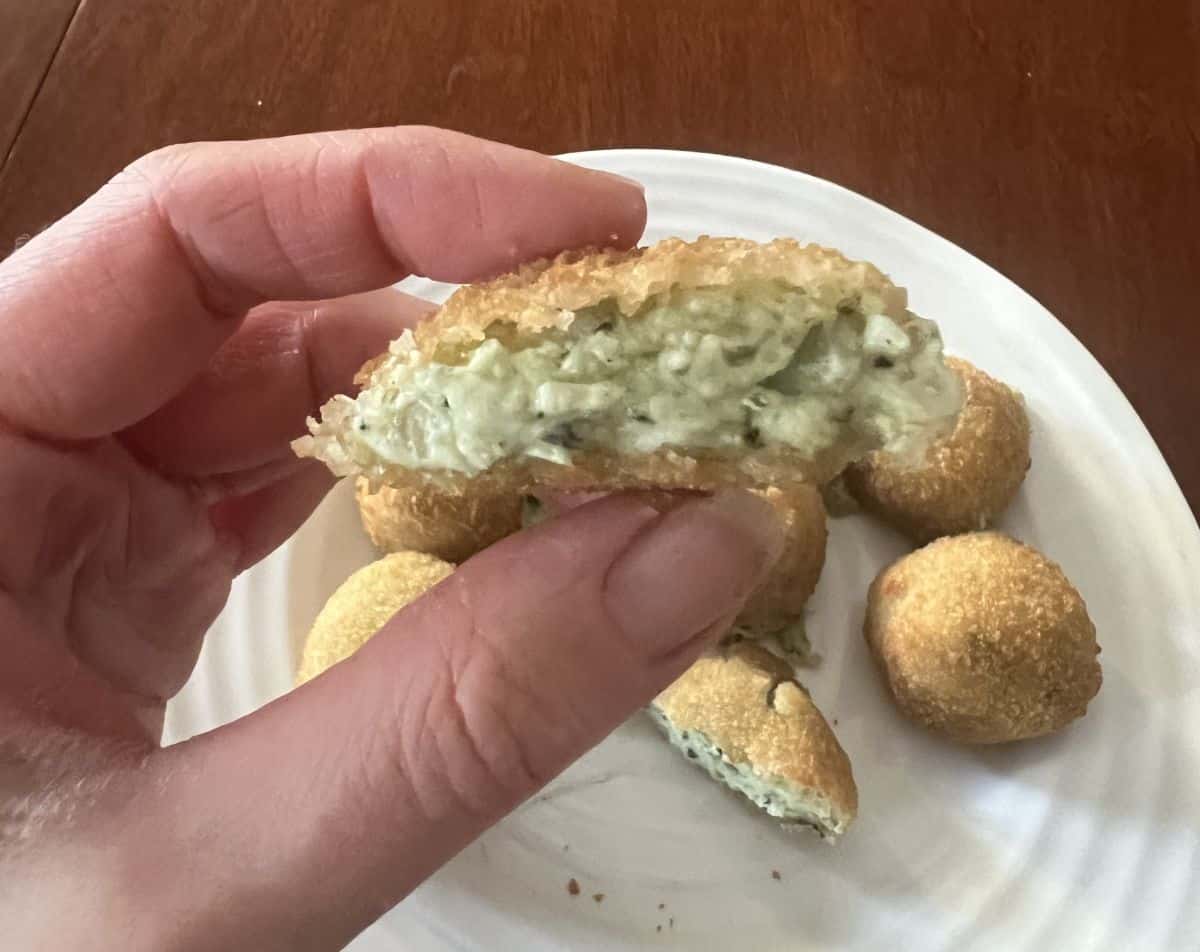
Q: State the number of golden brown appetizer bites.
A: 7